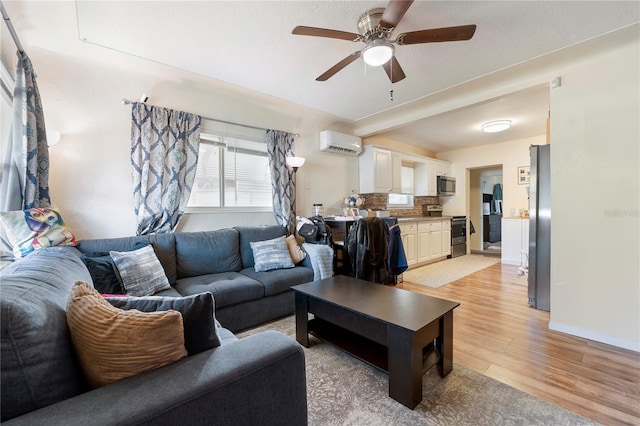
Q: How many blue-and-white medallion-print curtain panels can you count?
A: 3